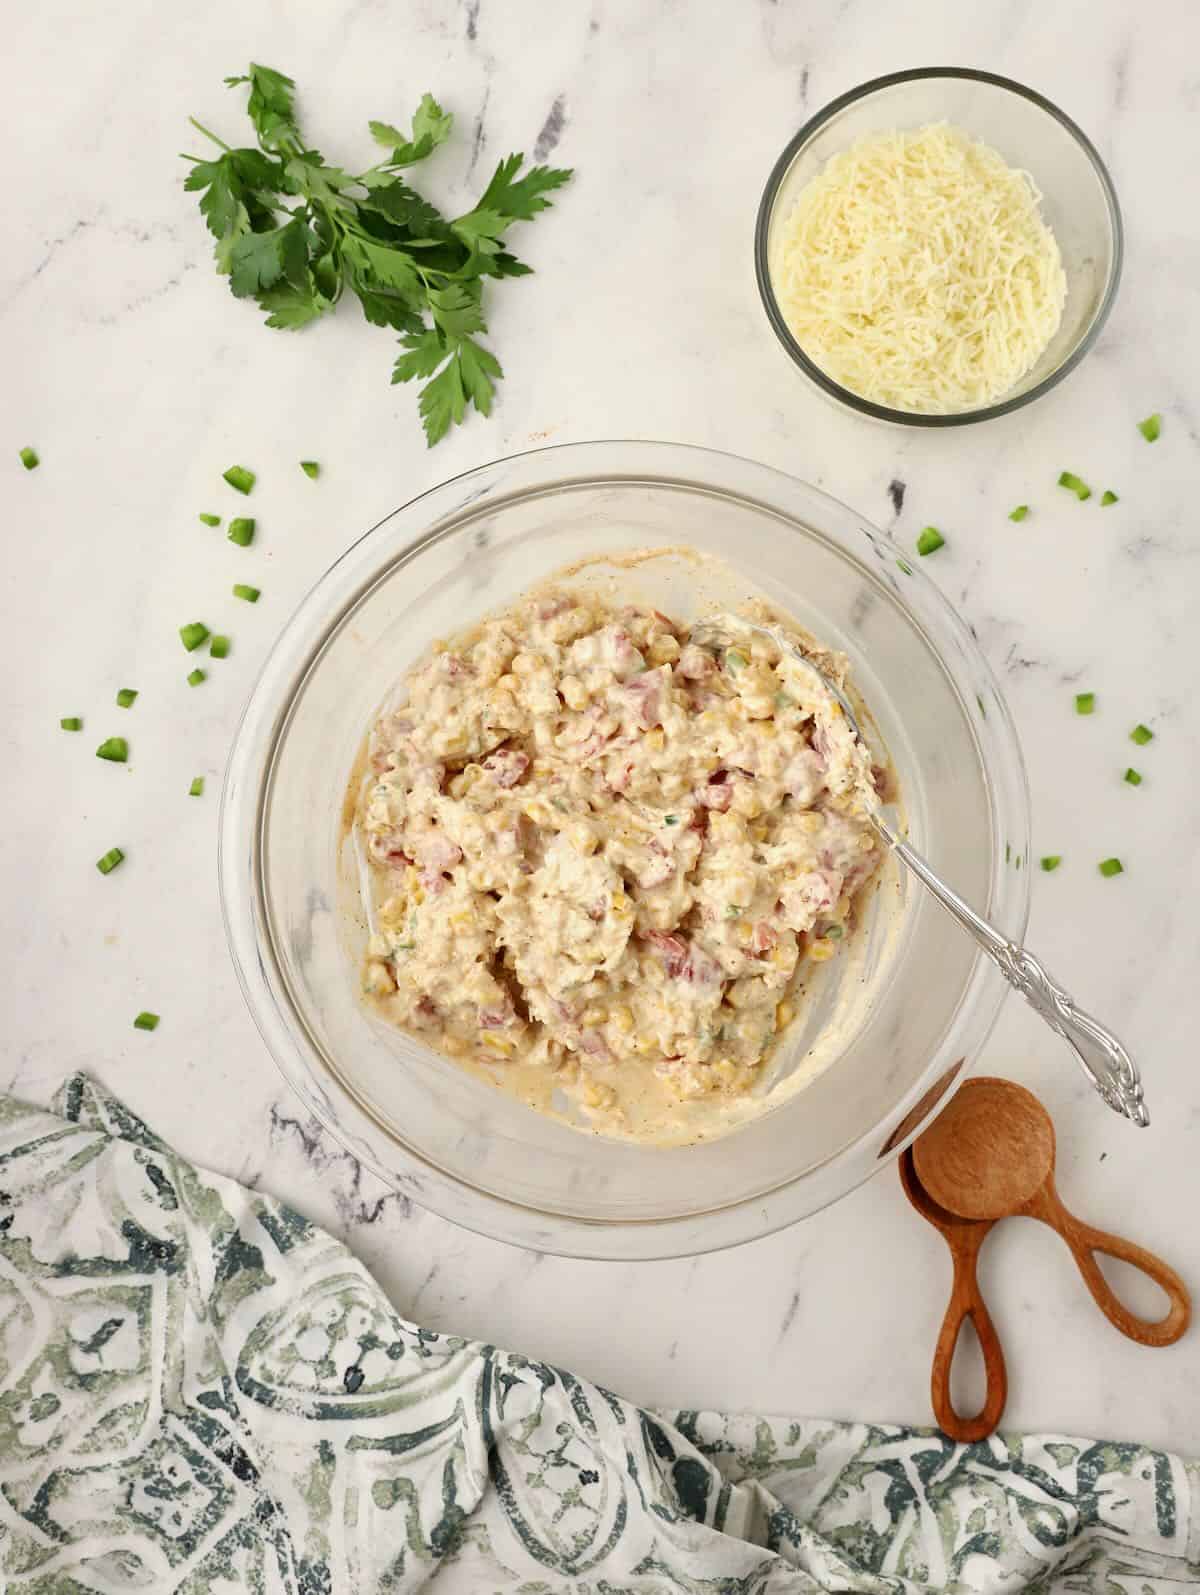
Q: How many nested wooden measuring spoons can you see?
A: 2